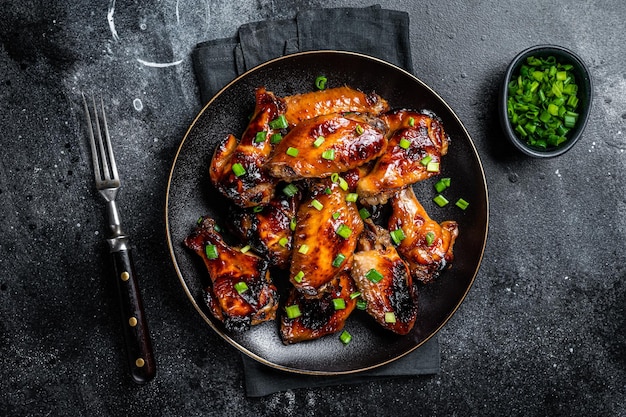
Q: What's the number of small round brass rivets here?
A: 3